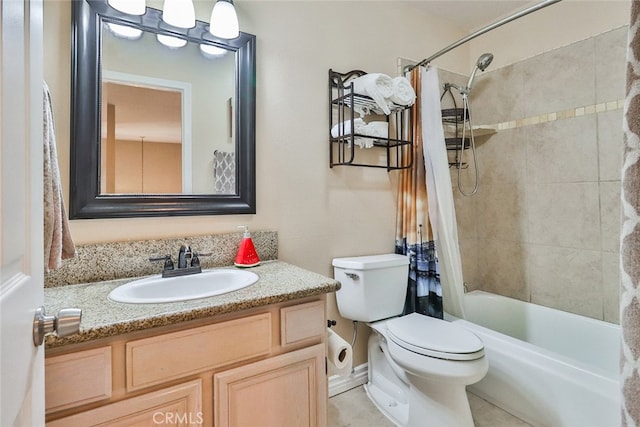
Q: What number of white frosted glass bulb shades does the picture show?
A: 3